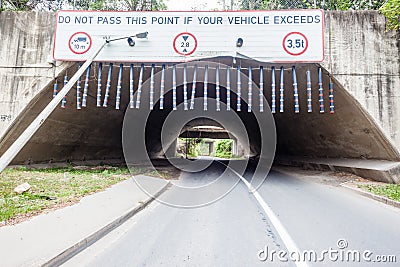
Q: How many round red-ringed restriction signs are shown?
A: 3